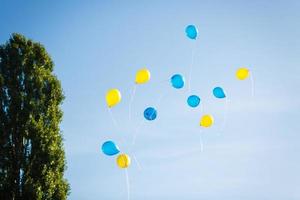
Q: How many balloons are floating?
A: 11